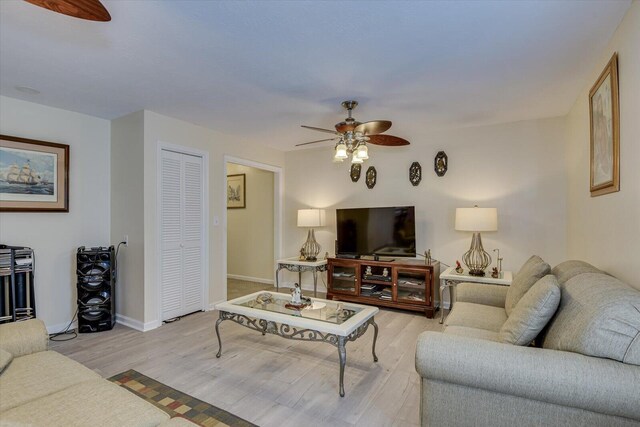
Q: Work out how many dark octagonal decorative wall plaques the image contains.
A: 4